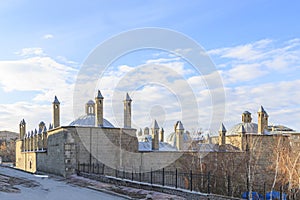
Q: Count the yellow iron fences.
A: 0